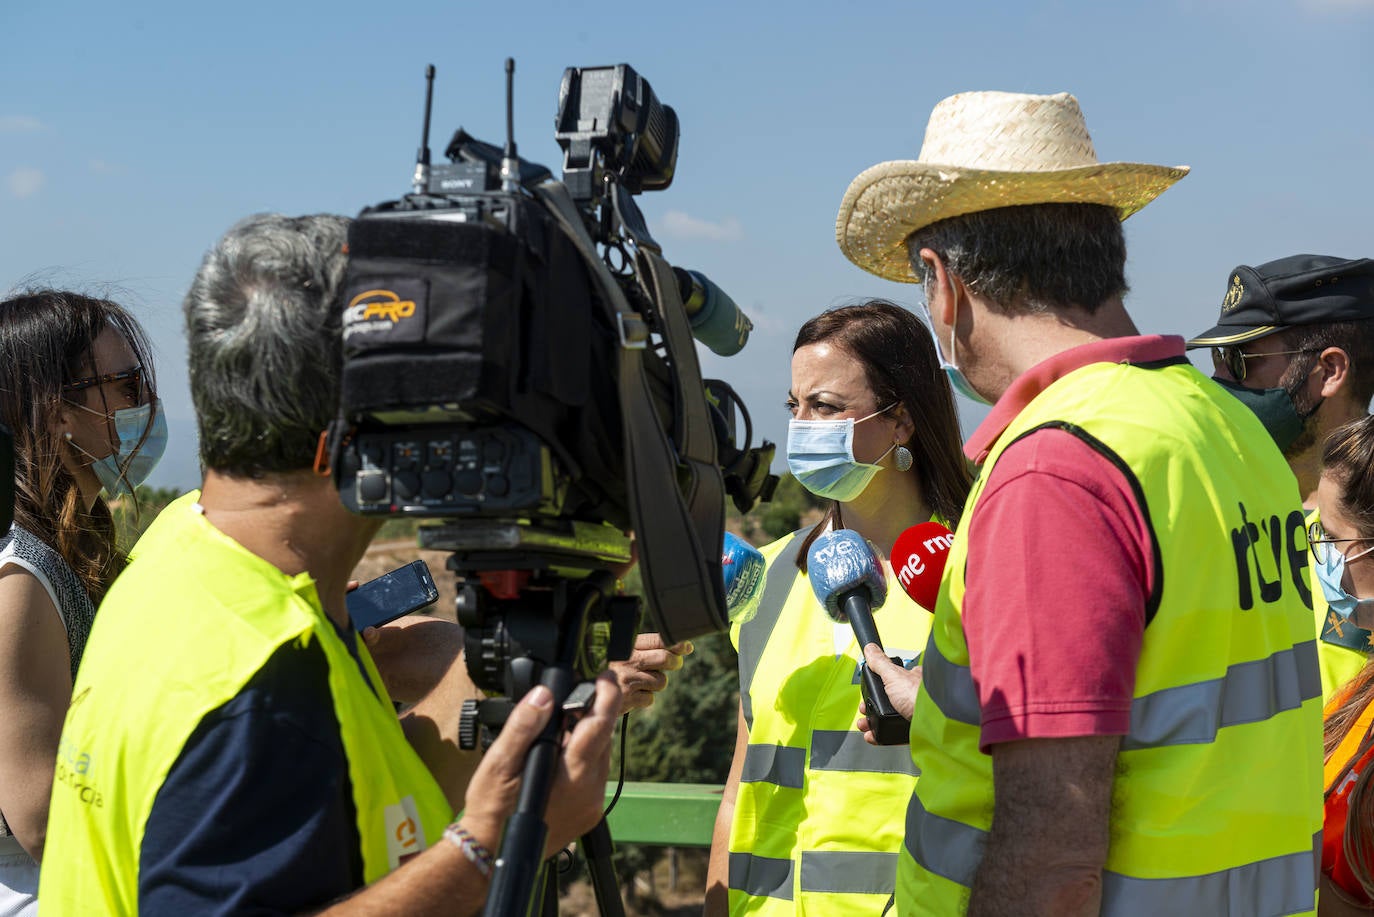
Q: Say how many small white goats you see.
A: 0